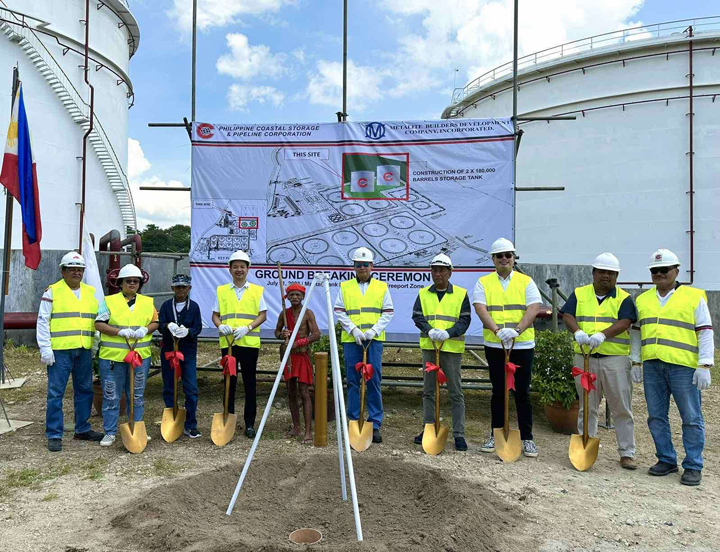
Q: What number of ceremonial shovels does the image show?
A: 7